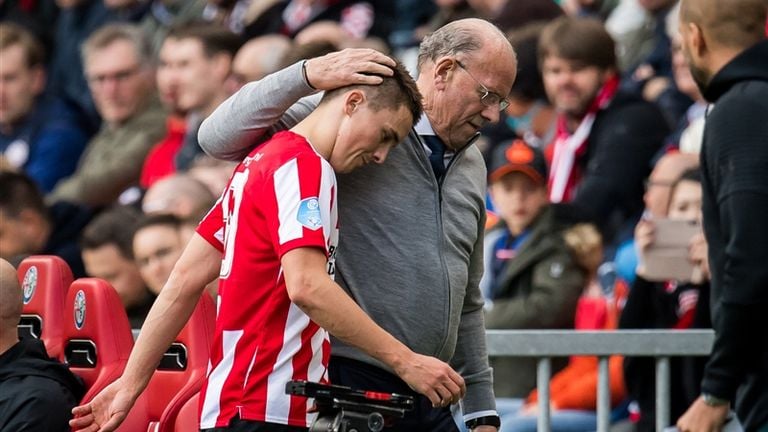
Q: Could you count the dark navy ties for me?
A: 1